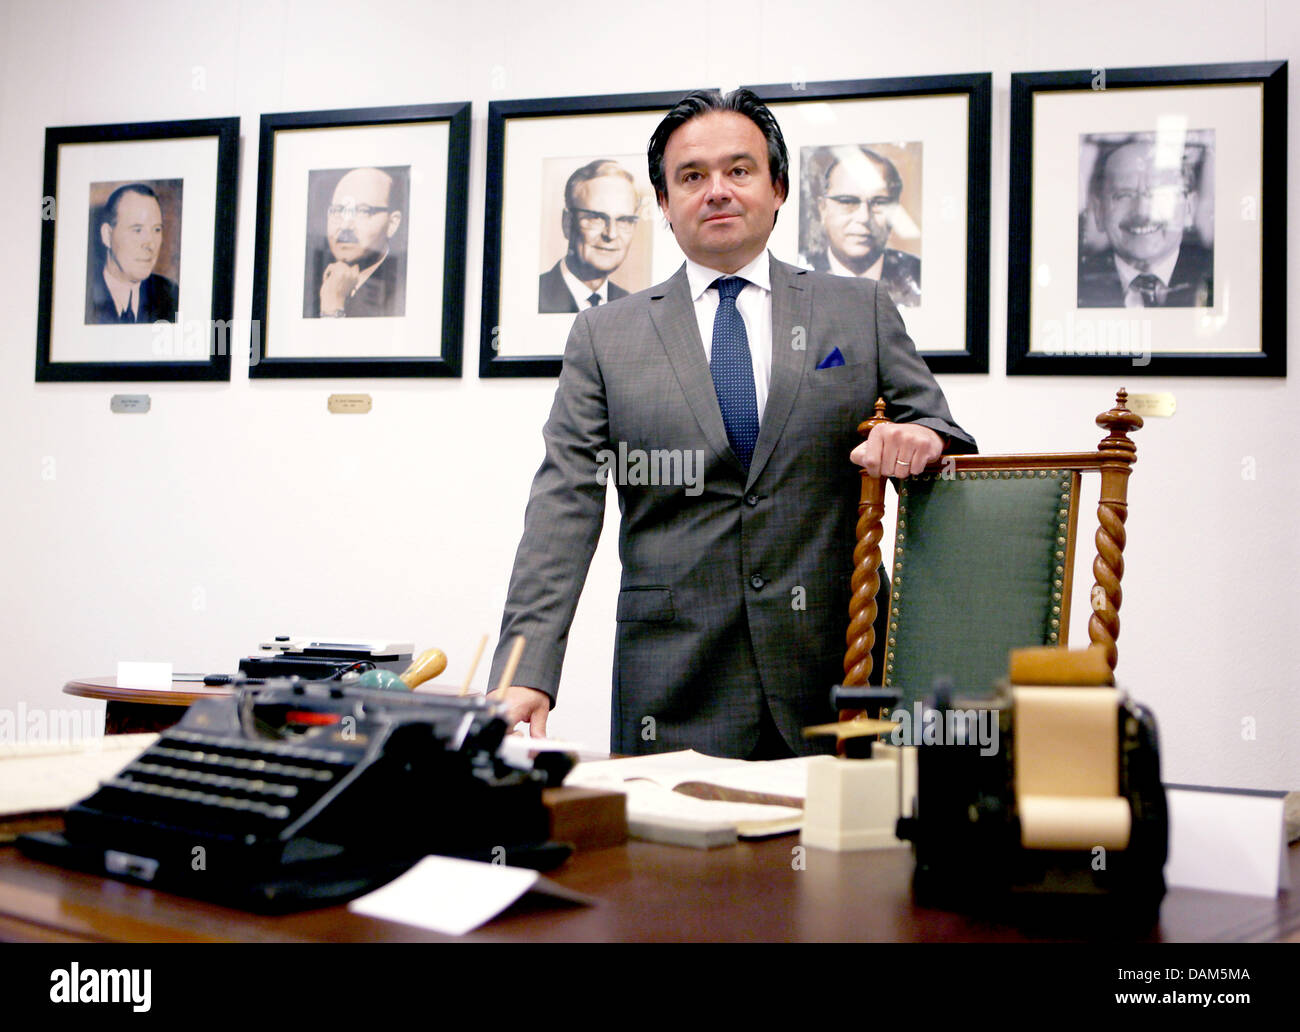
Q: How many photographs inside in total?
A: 5